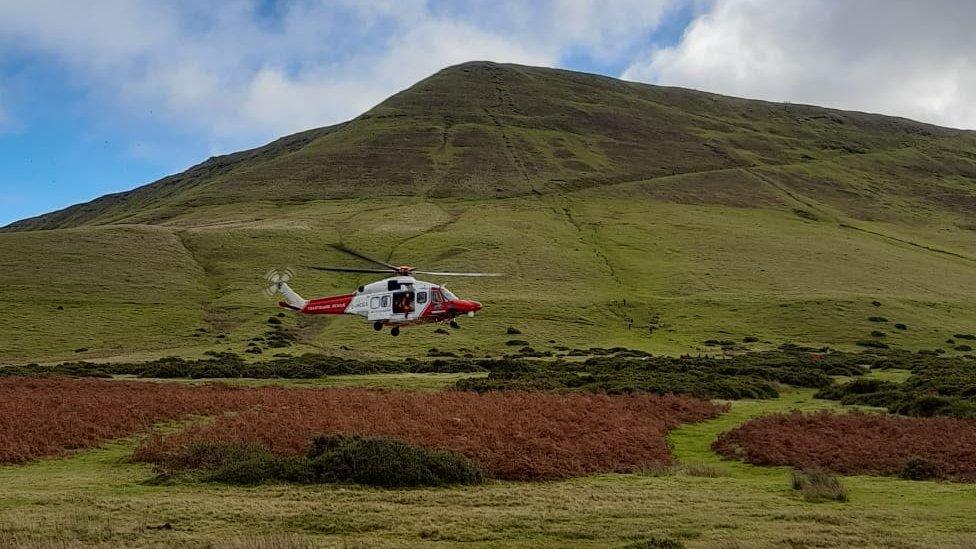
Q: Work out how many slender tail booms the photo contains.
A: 1